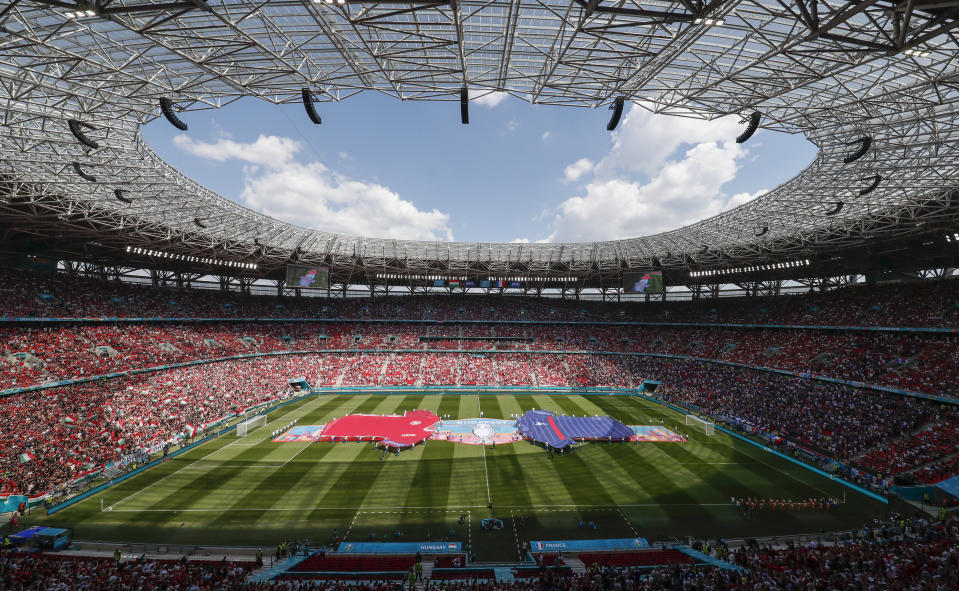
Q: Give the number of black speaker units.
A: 13